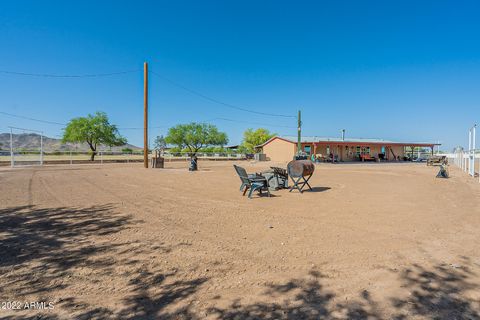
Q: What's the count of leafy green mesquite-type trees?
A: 3